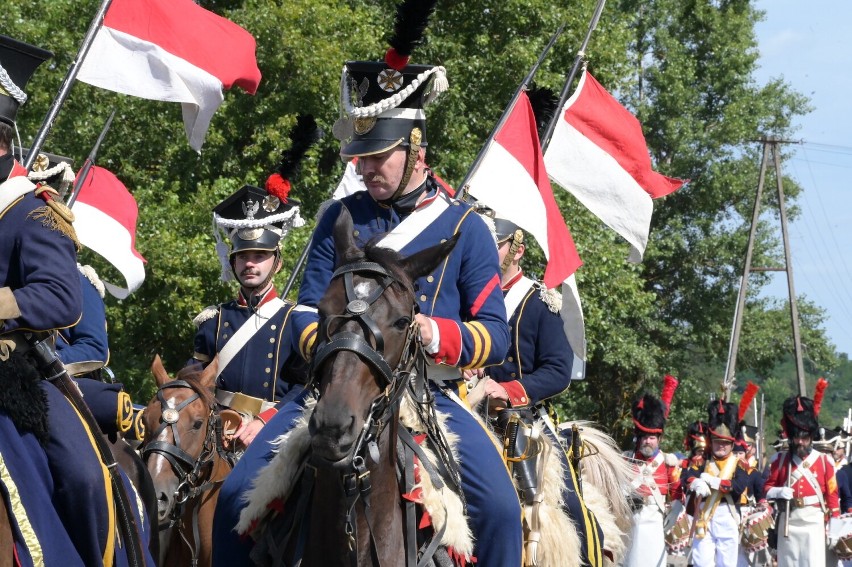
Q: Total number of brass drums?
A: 3